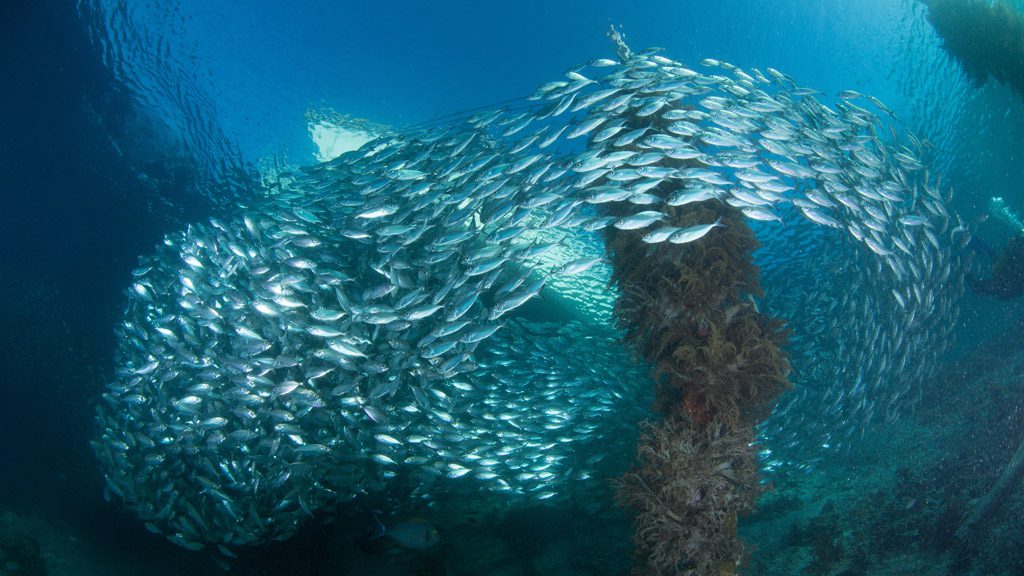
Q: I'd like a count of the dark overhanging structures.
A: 1